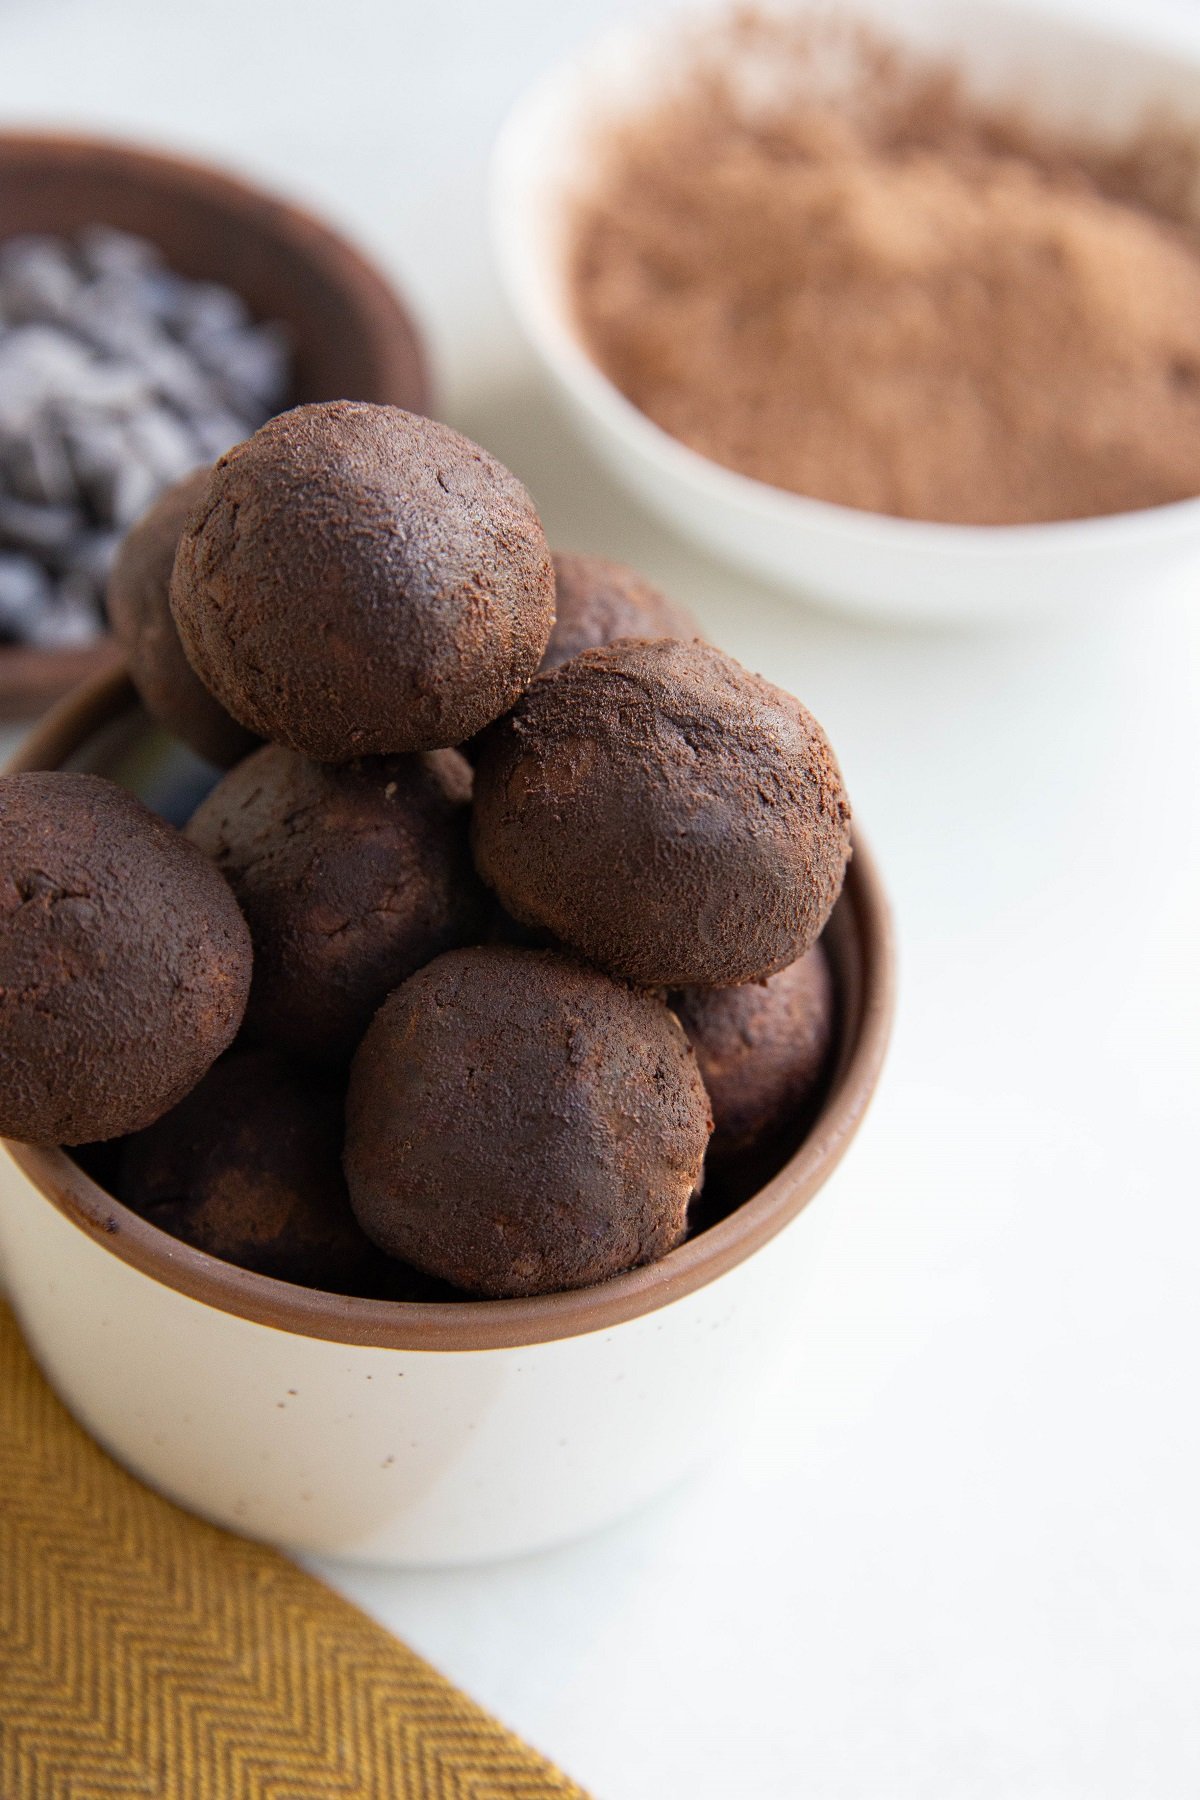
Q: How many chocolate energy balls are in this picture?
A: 9